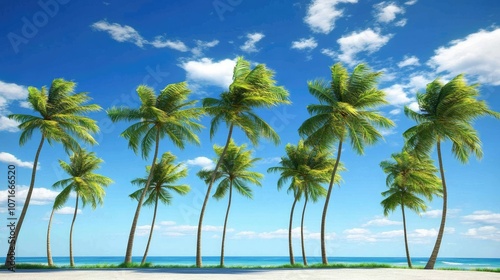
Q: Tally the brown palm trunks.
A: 12